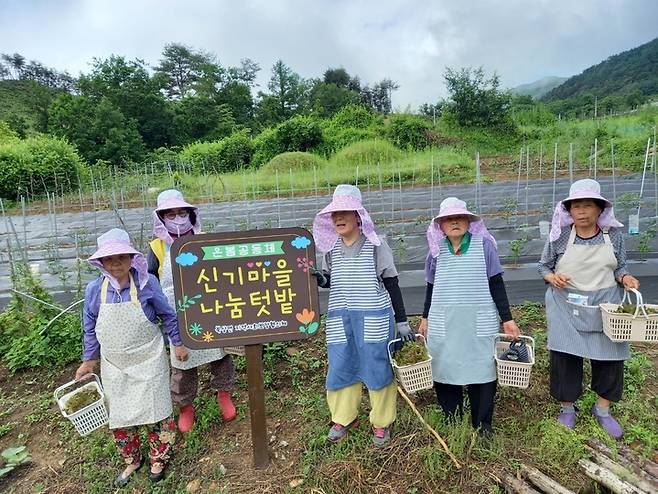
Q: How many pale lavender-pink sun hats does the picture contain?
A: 5